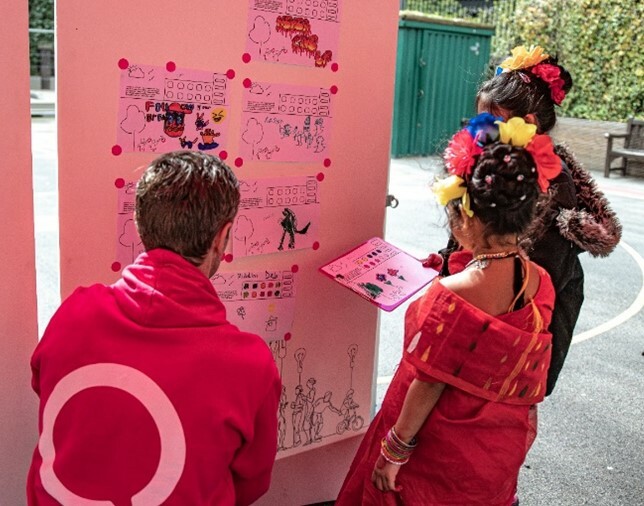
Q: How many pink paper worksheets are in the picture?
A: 7